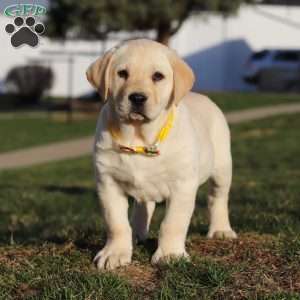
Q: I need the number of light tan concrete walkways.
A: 1